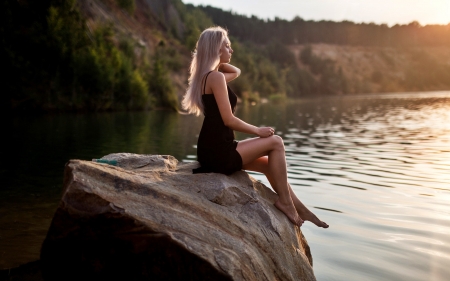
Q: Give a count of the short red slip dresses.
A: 0